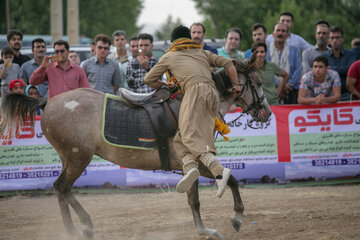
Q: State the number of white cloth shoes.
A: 2